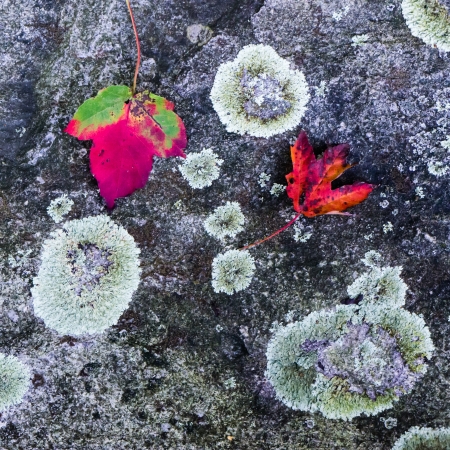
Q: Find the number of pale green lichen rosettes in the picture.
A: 11